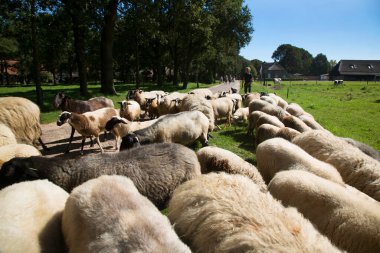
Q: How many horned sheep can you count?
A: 0